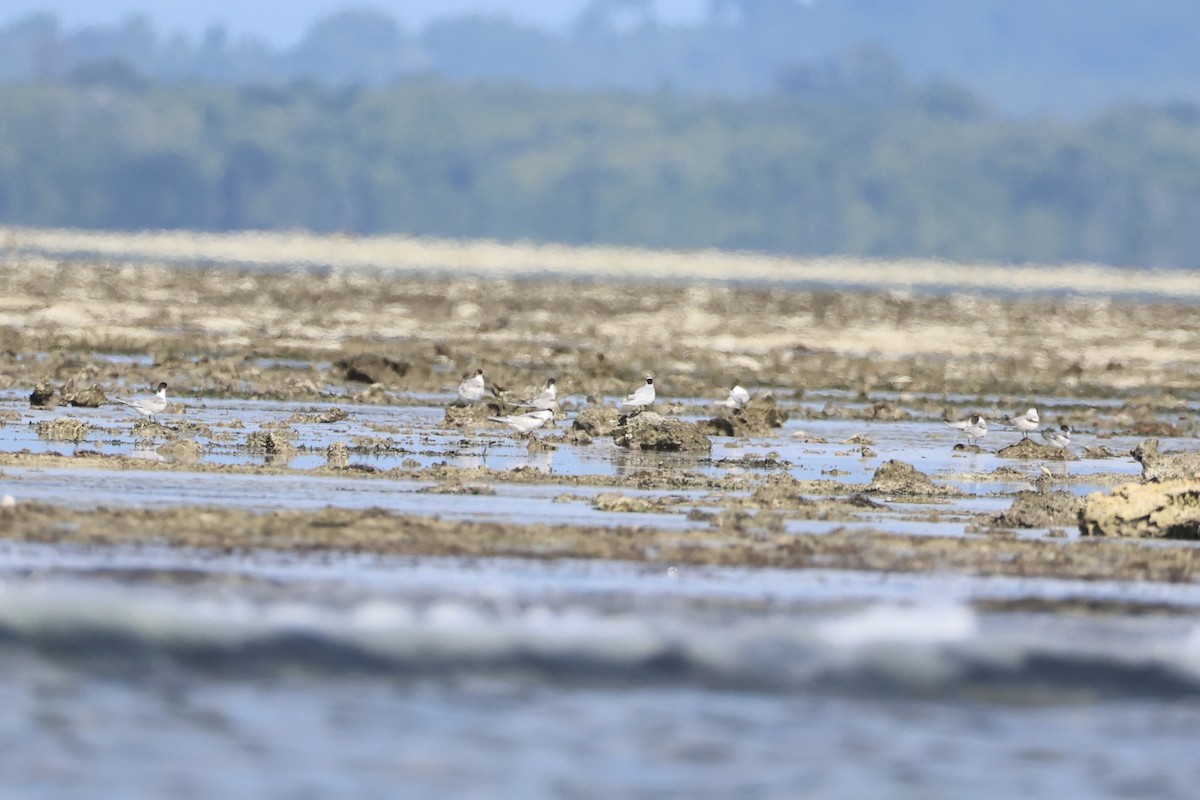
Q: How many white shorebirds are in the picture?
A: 9